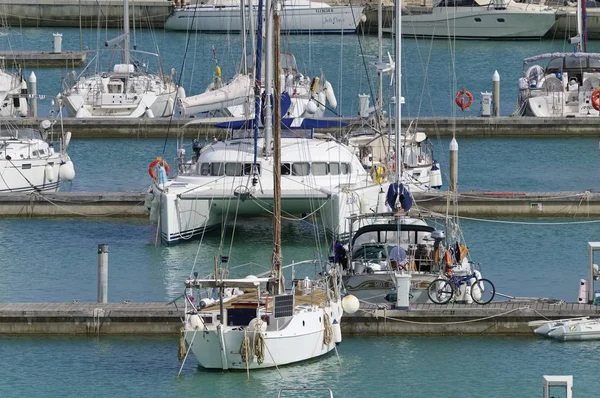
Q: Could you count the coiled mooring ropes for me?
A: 4